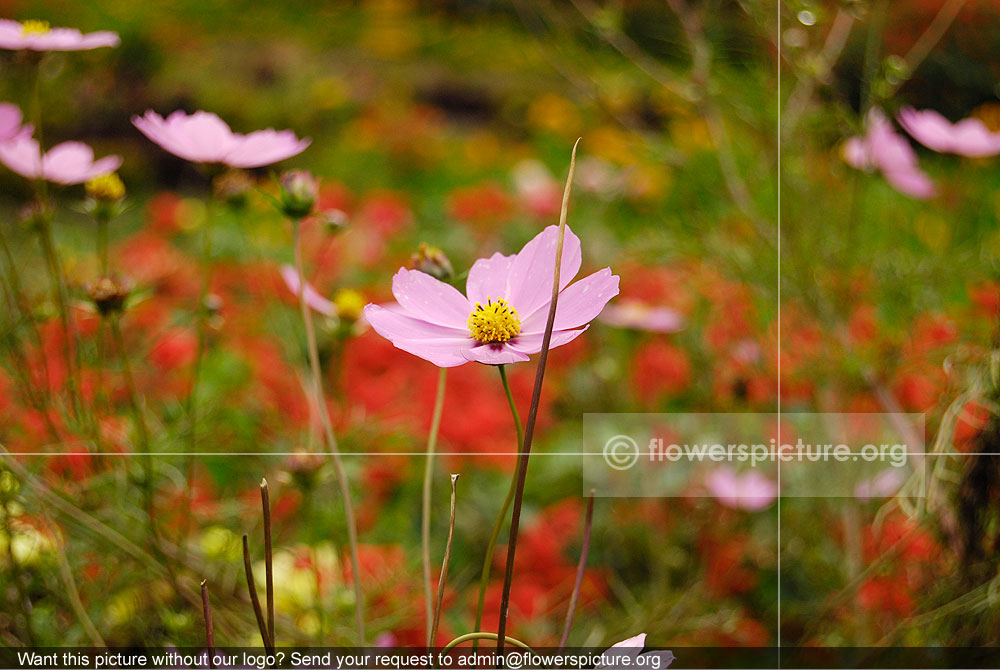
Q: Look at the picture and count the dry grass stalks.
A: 6